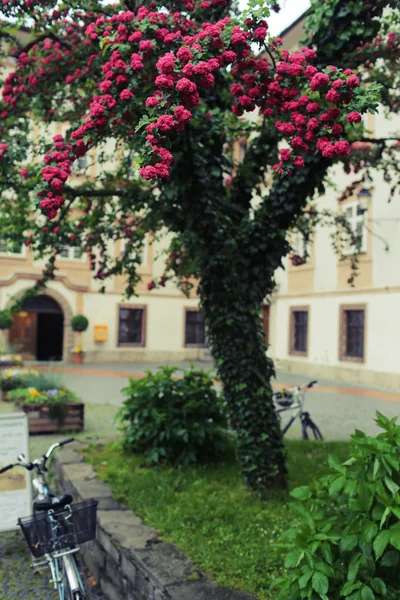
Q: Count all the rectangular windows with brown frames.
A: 4